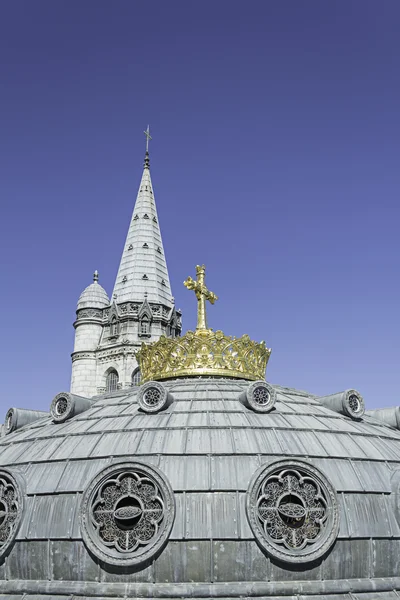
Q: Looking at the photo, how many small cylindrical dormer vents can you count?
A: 6